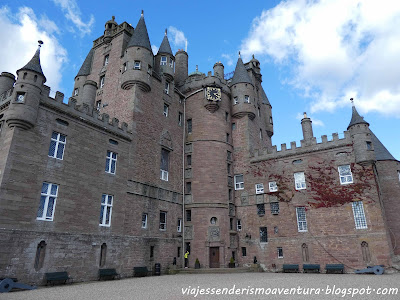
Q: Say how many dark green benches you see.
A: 6